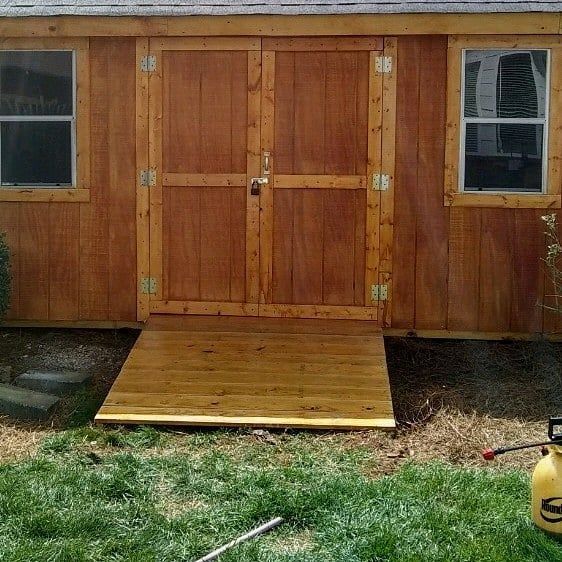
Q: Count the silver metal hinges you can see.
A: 6